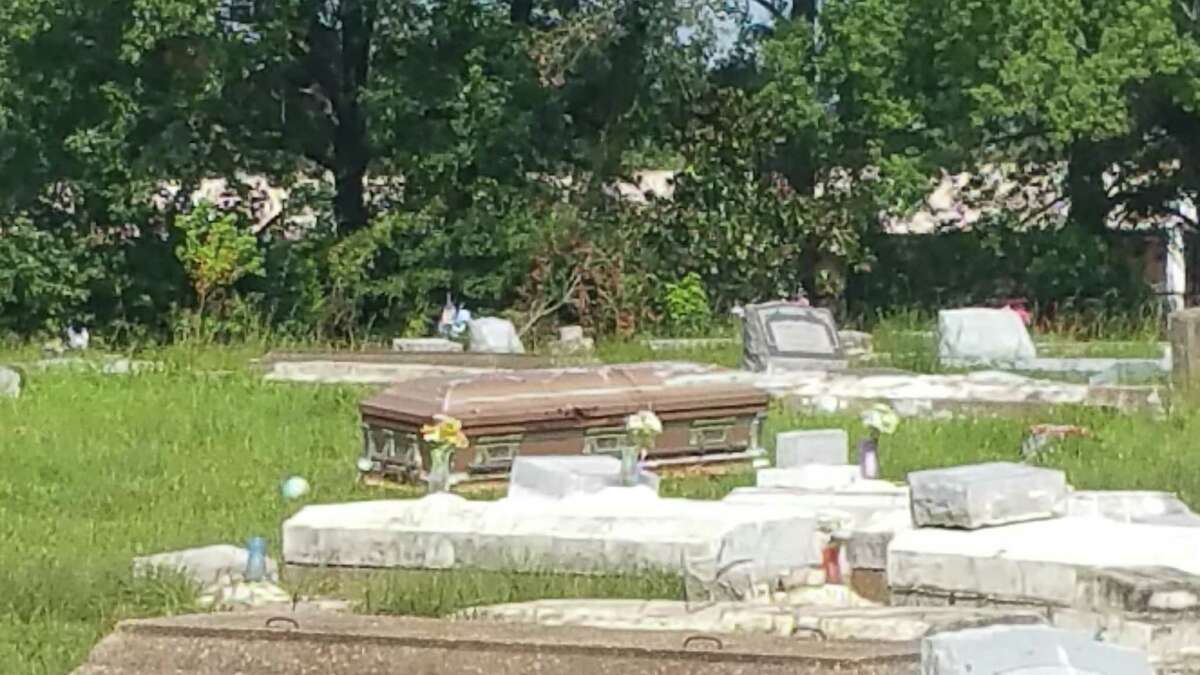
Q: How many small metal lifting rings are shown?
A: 3